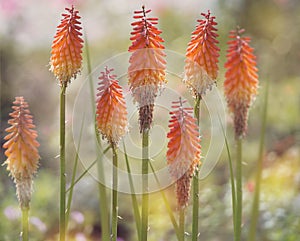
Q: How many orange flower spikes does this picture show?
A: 7